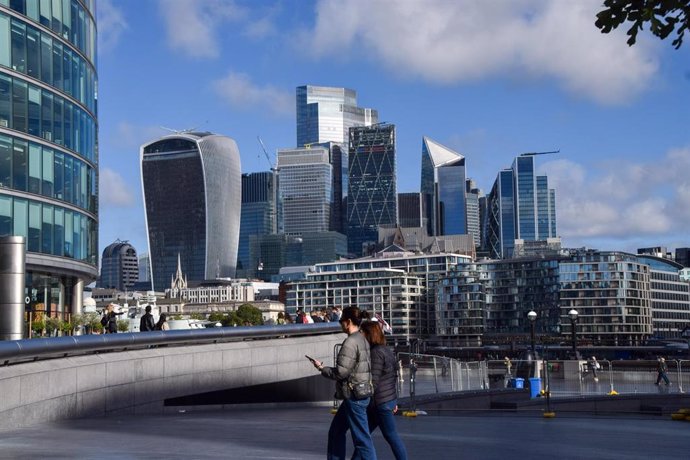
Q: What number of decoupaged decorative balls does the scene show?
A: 0